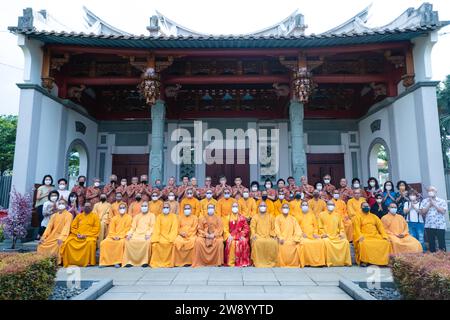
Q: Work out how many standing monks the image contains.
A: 15